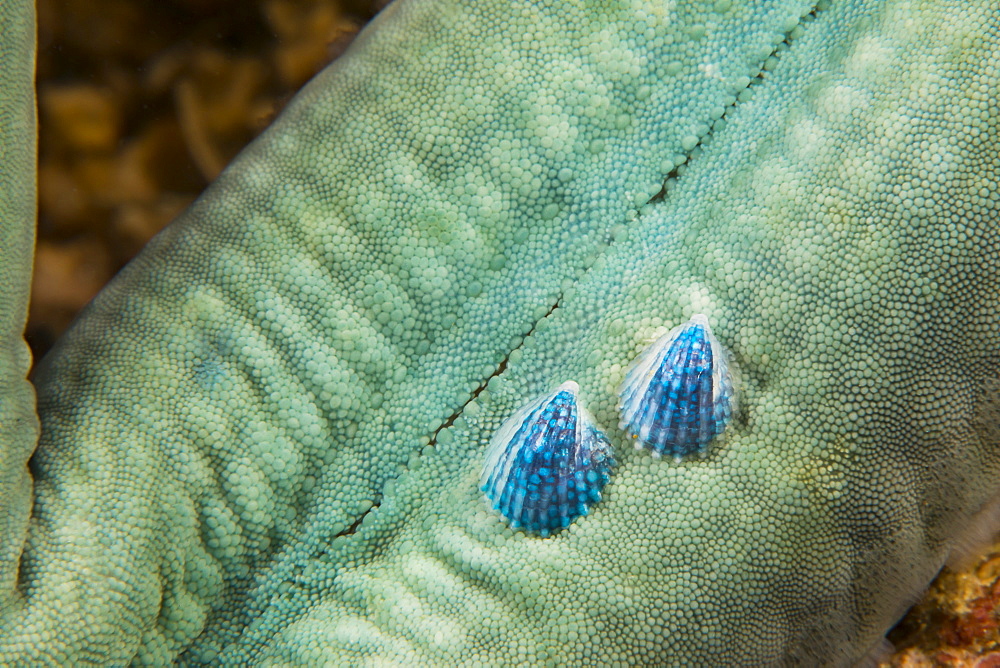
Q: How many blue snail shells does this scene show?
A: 2